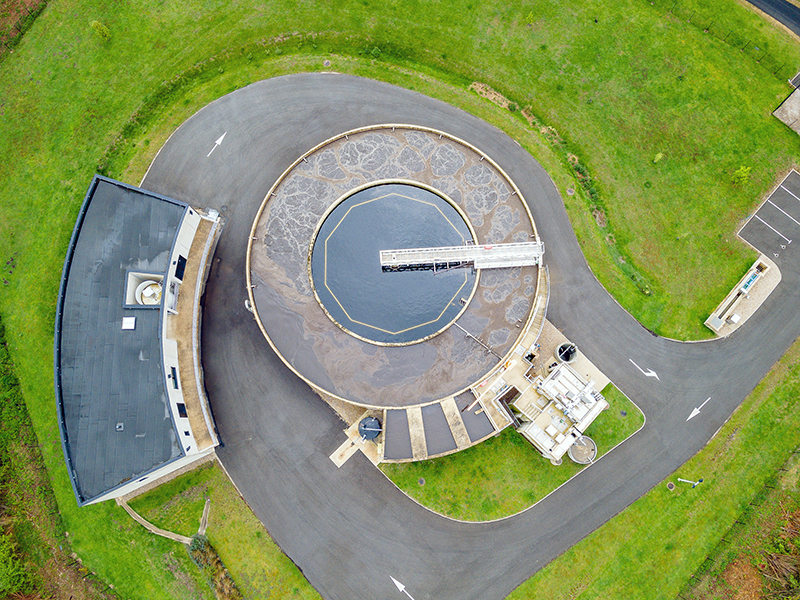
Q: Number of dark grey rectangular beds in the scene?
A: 3